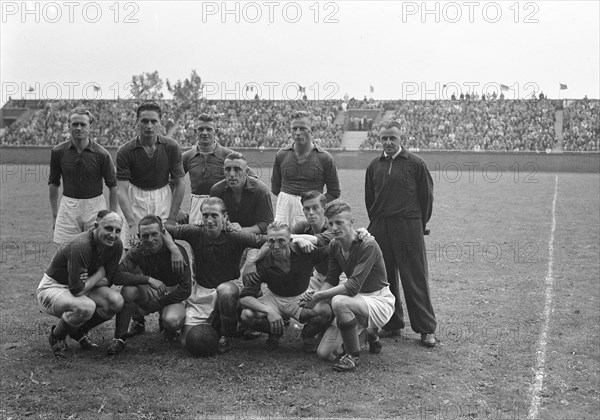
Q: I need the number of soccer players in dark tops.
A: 11